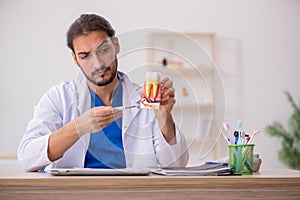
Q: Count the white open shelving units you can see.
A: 1